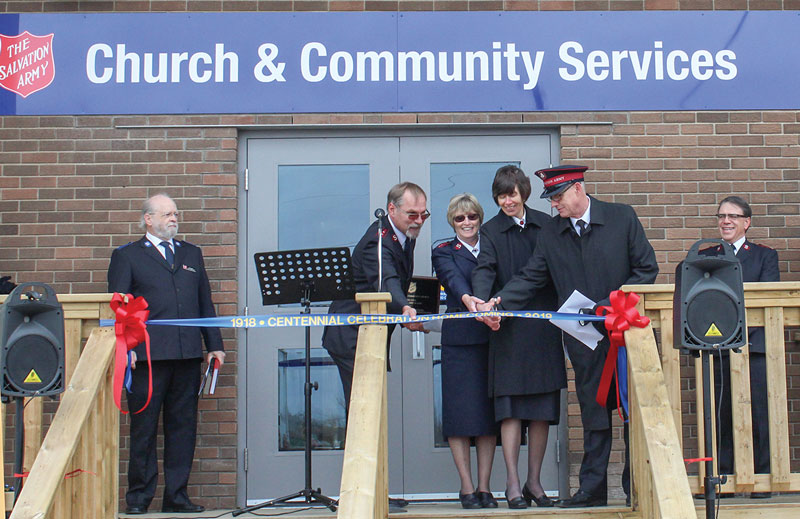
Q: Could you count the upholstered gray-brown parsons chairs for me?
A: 0